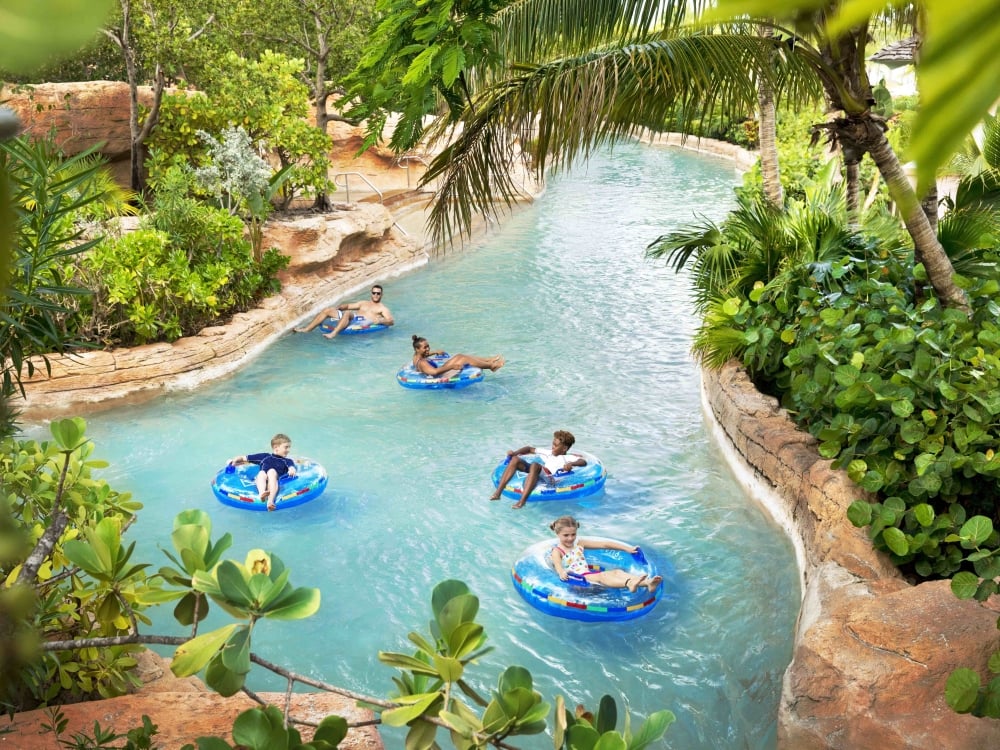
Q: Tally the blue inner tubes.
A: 5